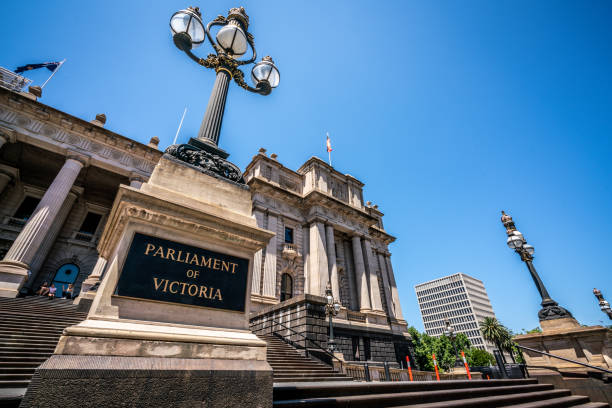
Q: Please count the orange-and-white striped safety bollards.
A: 3